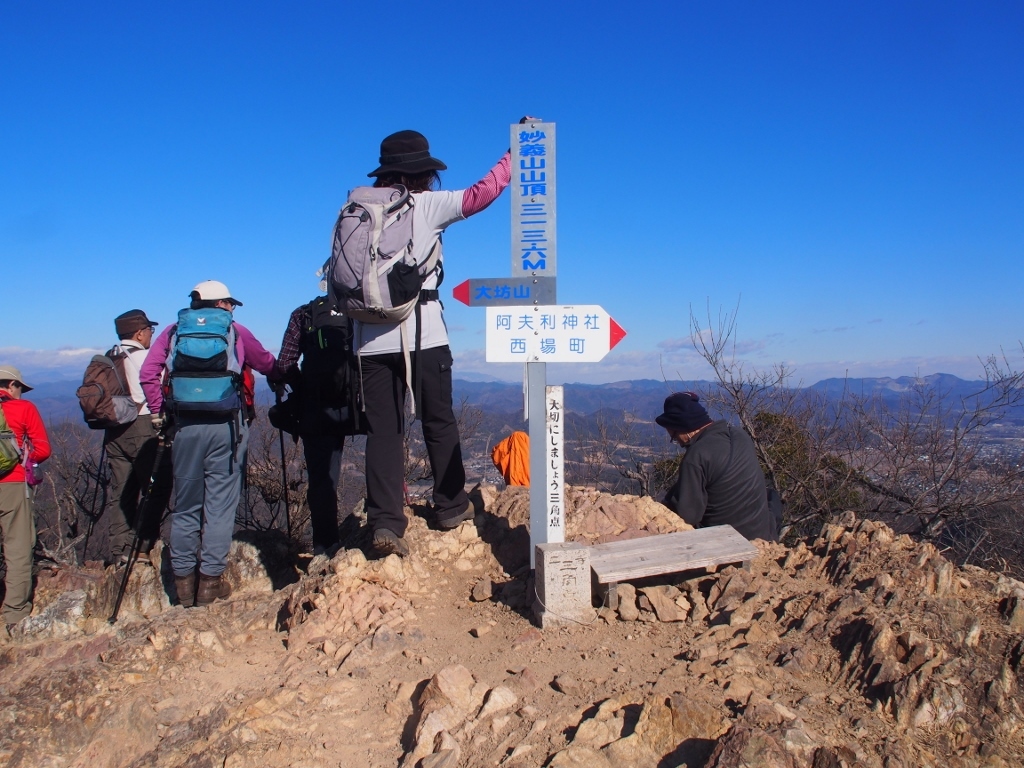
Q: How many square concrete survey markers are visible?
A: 1